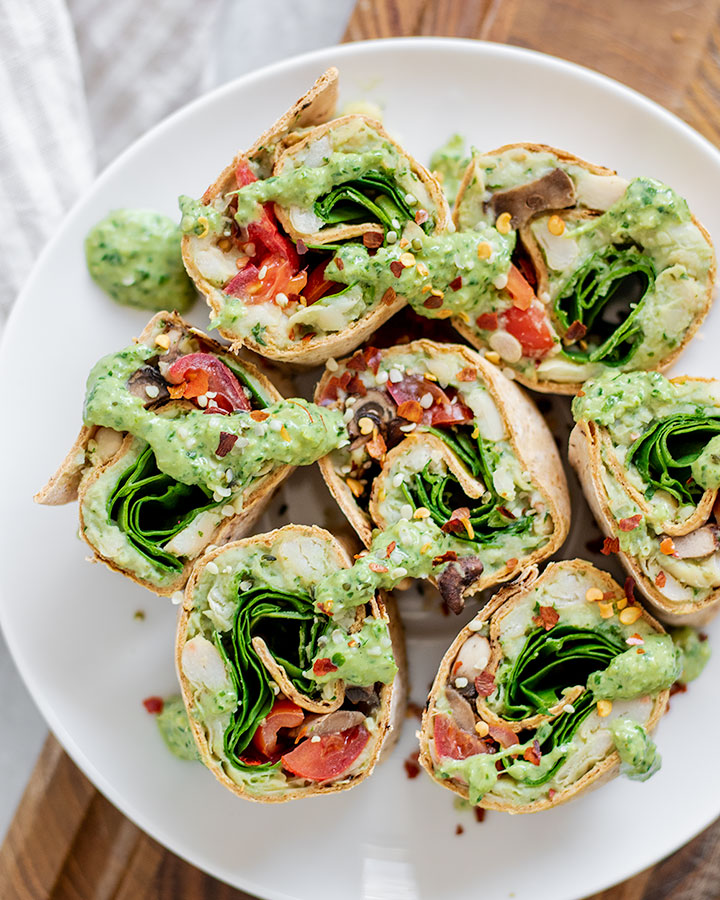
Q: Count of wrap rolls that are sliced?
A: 7